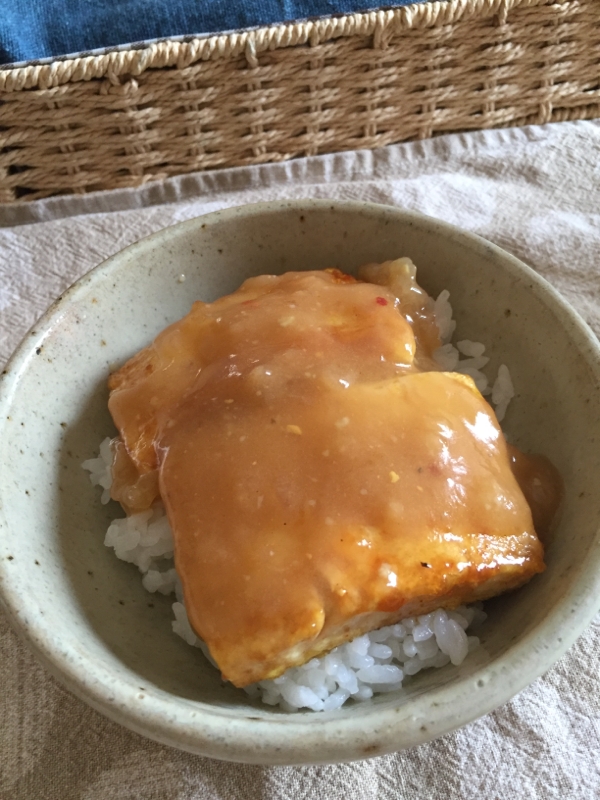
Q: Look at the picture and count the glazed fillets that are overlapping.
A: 2